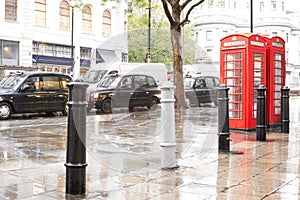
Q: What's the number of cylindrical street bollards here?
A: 5